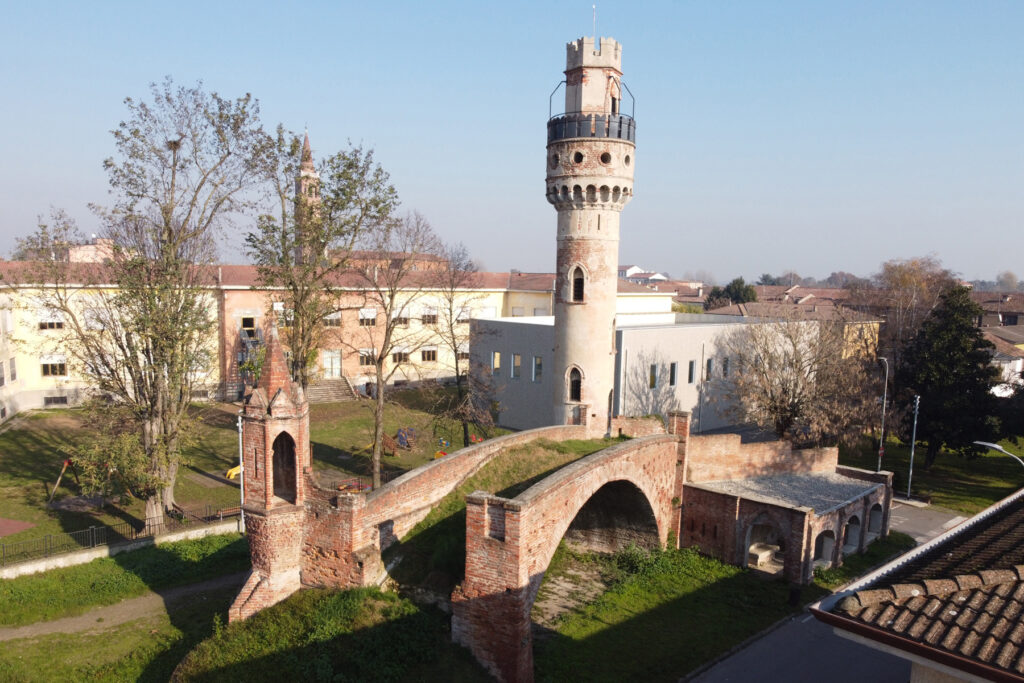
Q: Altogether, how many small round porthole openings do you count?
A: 4